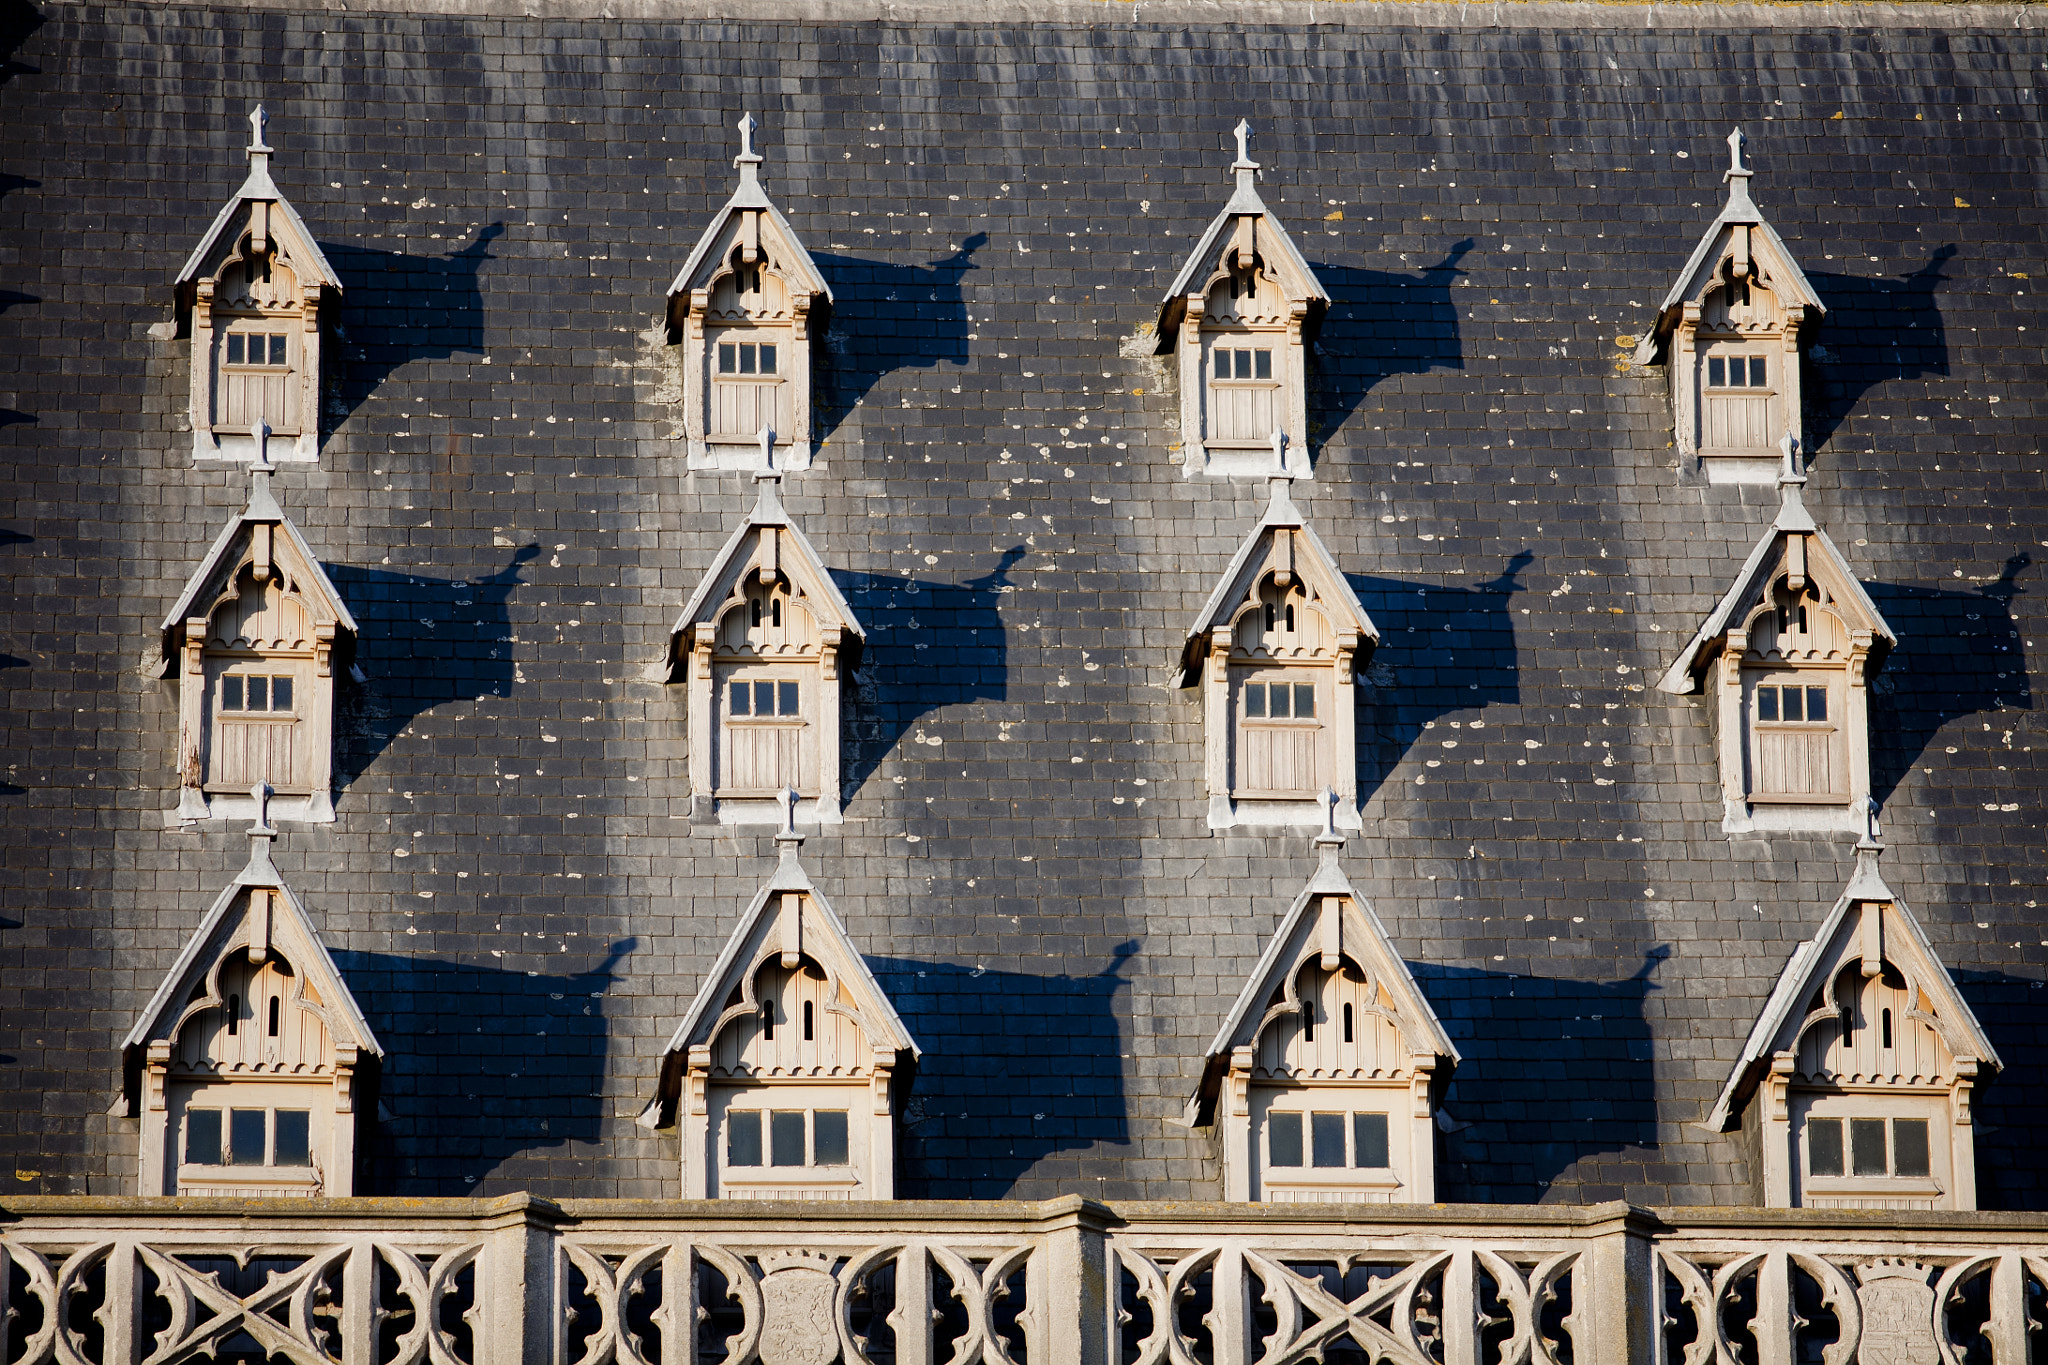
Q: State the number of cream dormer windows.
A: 12